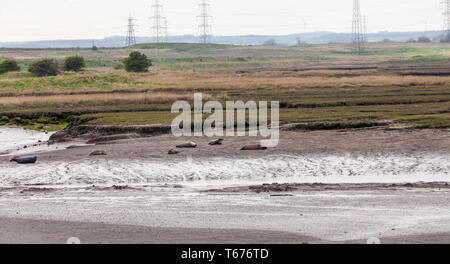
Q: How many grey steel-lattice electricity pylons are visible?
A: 5